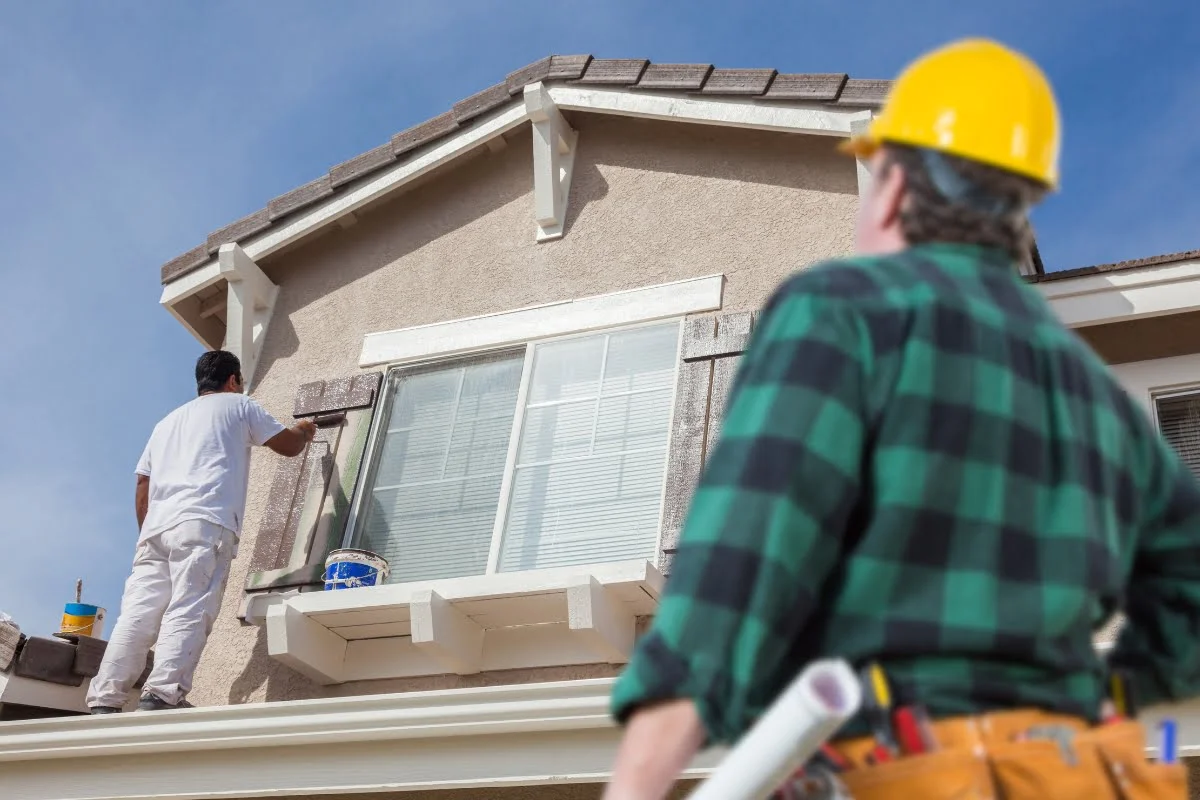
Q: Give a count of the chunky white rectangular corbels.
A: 3